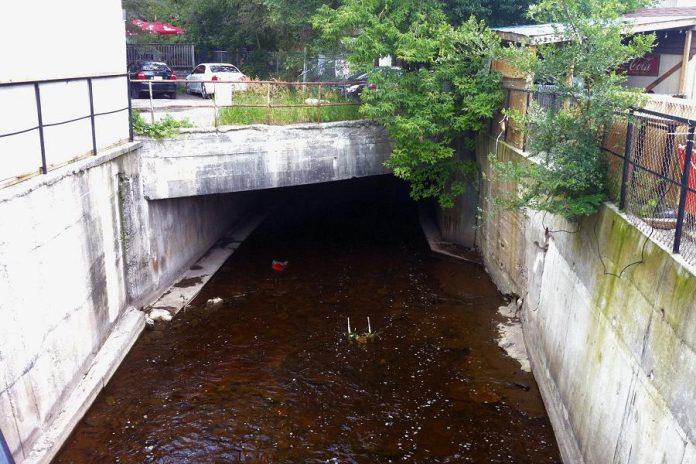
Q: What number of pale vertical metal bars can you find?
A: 2